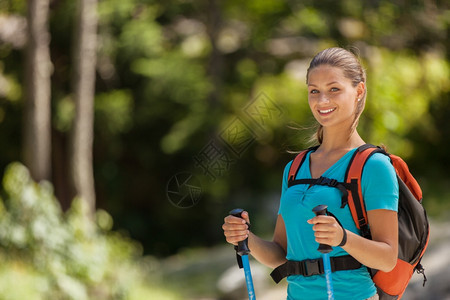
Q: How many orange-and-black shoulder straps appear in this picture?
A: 2